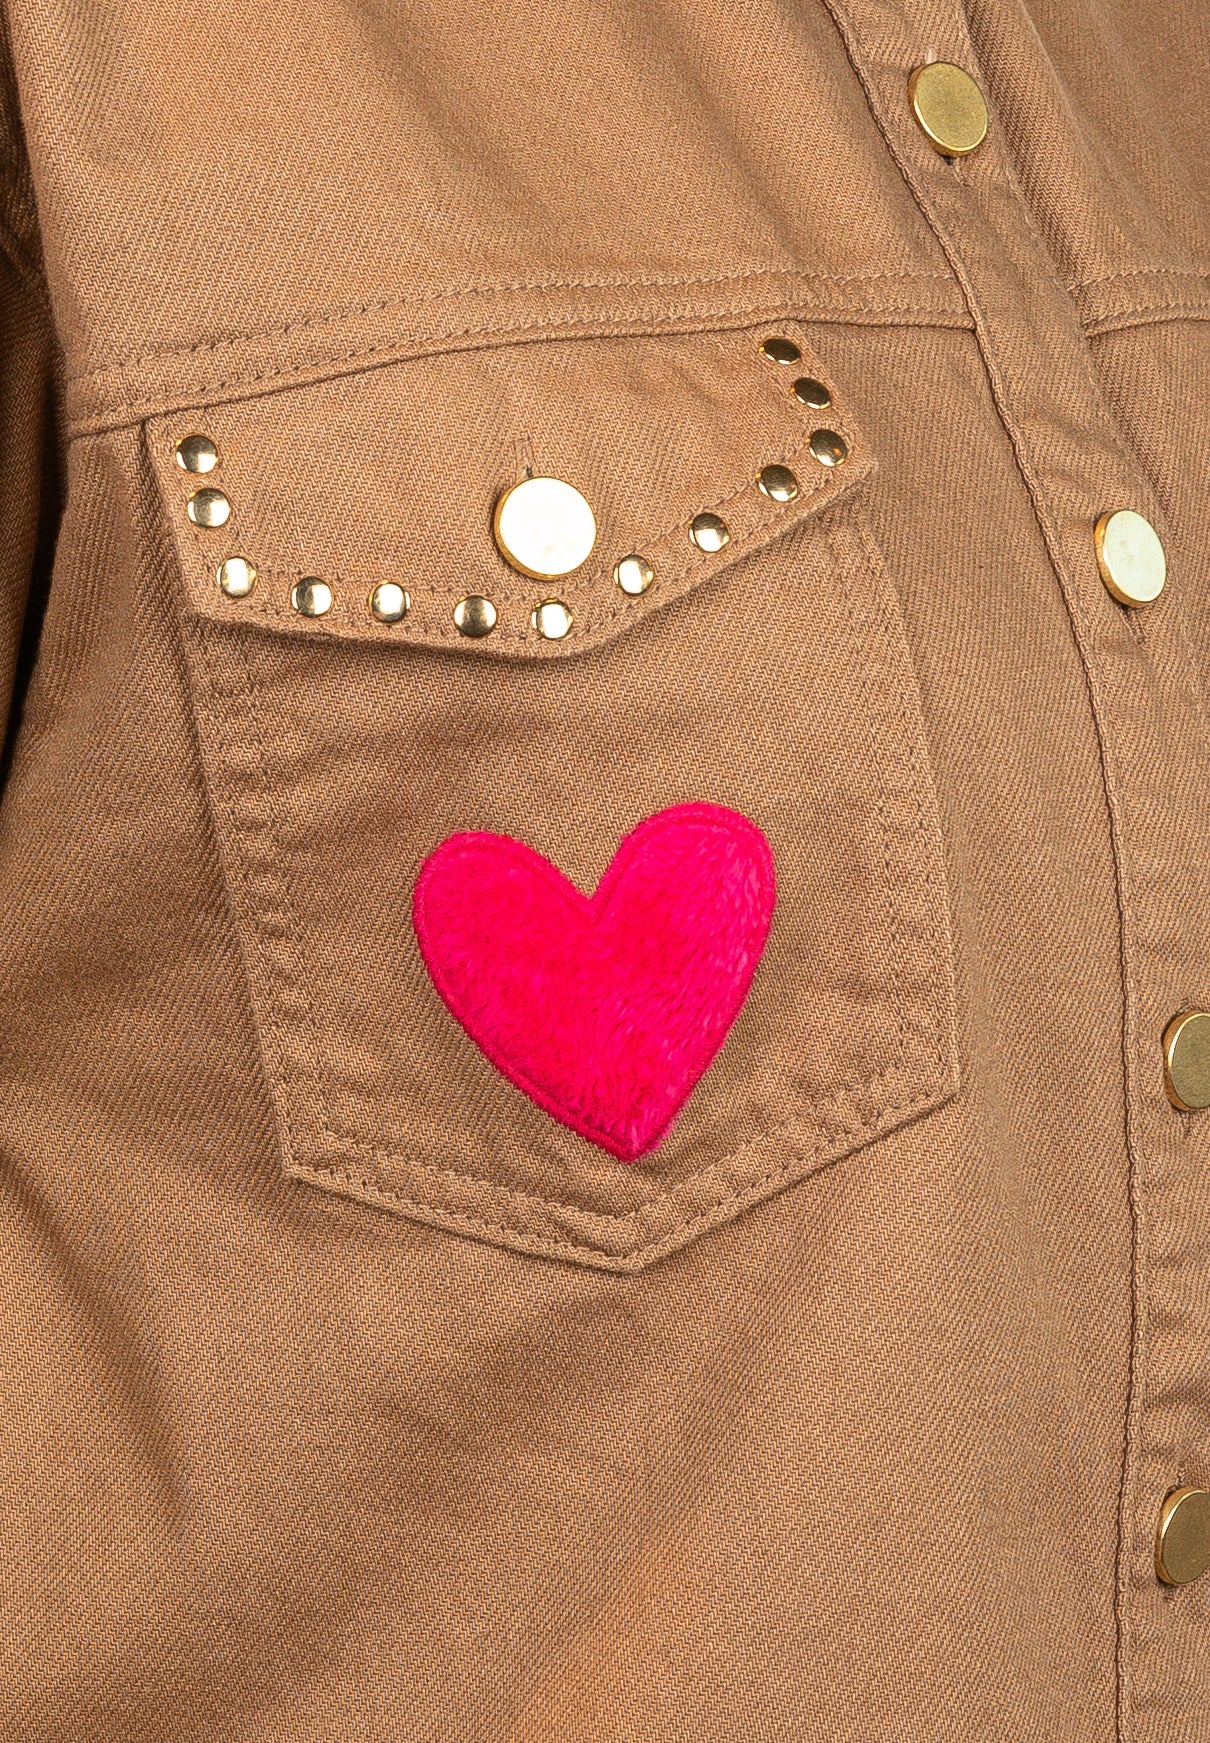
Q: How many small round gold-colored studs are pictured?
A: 13